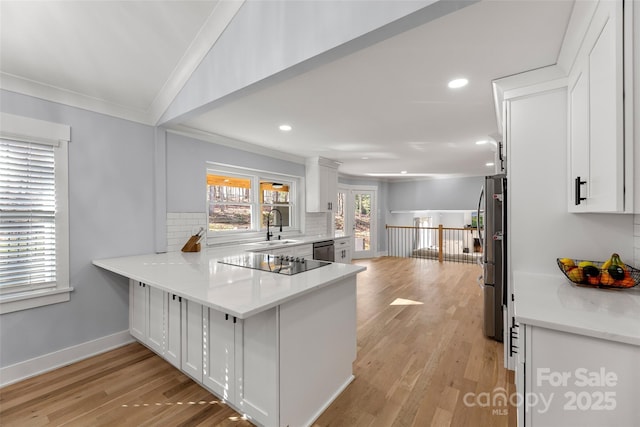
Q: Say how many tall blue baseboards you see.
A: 0